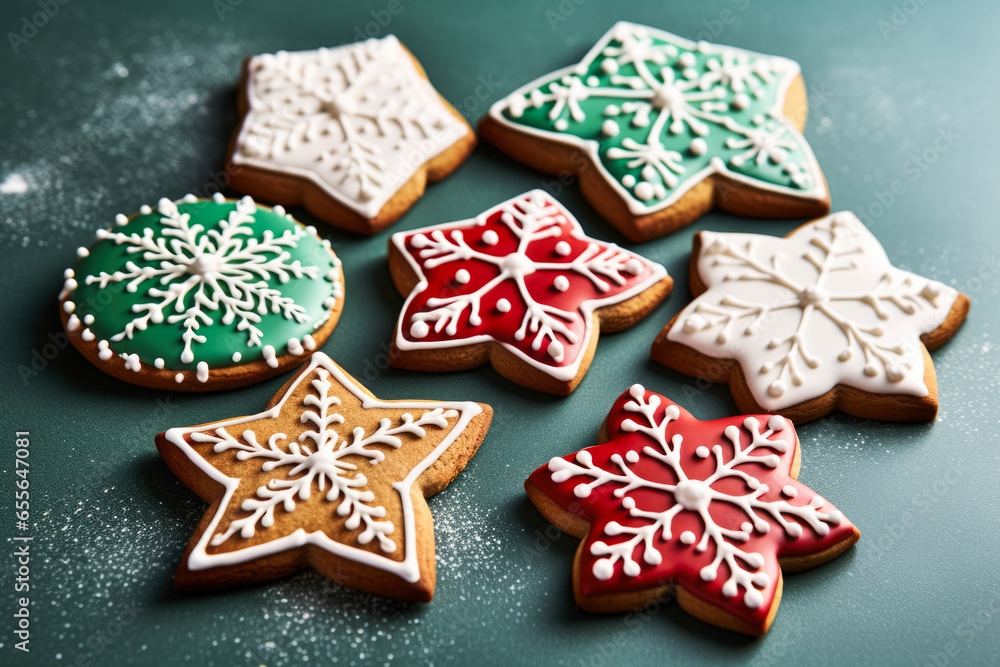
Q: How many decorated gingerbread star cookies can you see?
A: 6